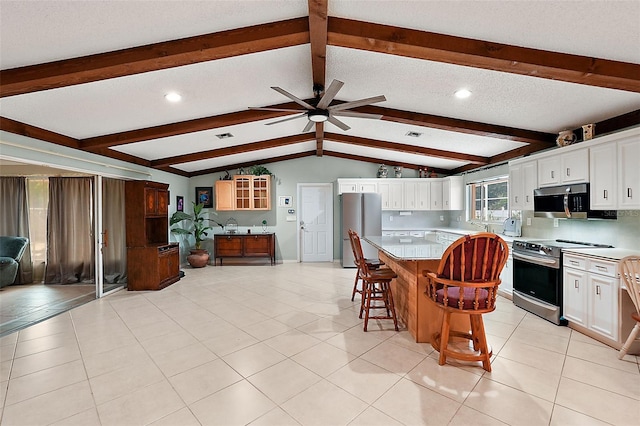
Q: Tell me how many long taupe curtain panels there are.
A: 3